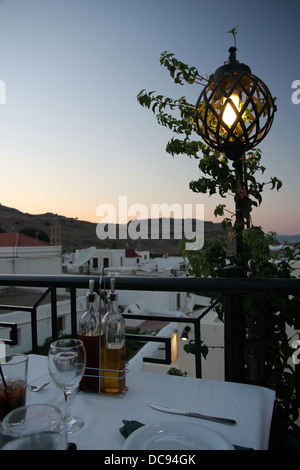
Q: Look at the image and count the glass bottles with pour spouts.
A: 2